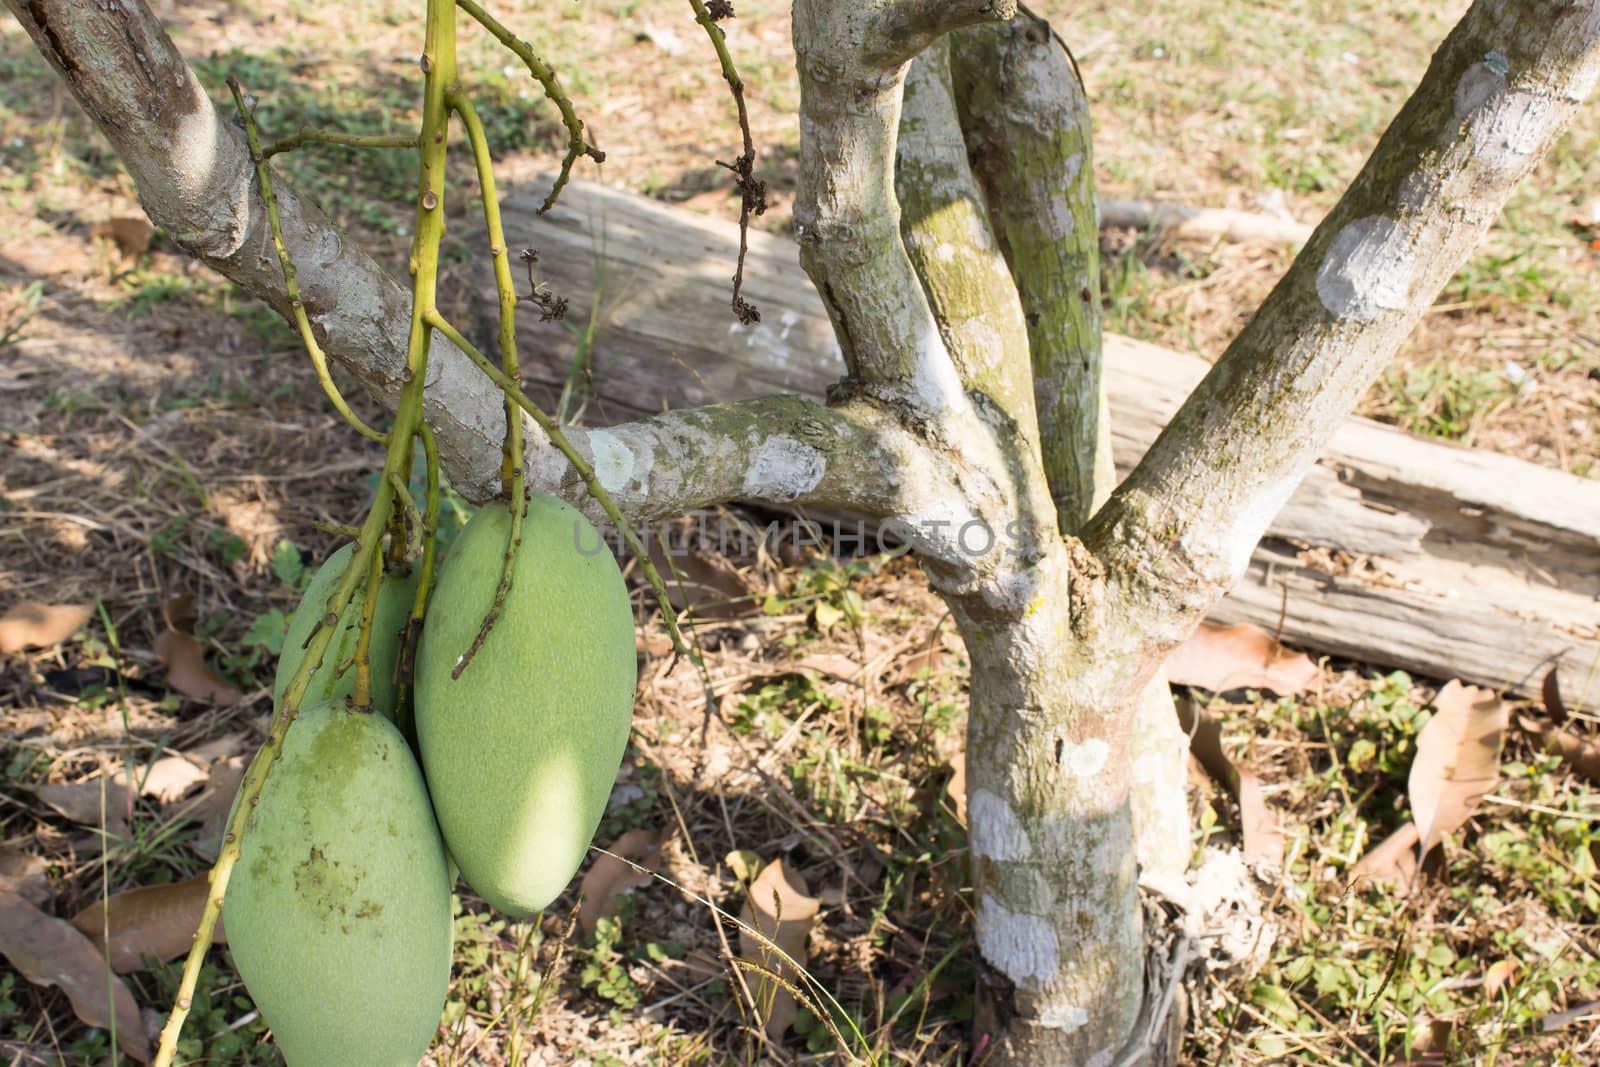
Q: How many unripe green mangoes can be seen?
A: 3